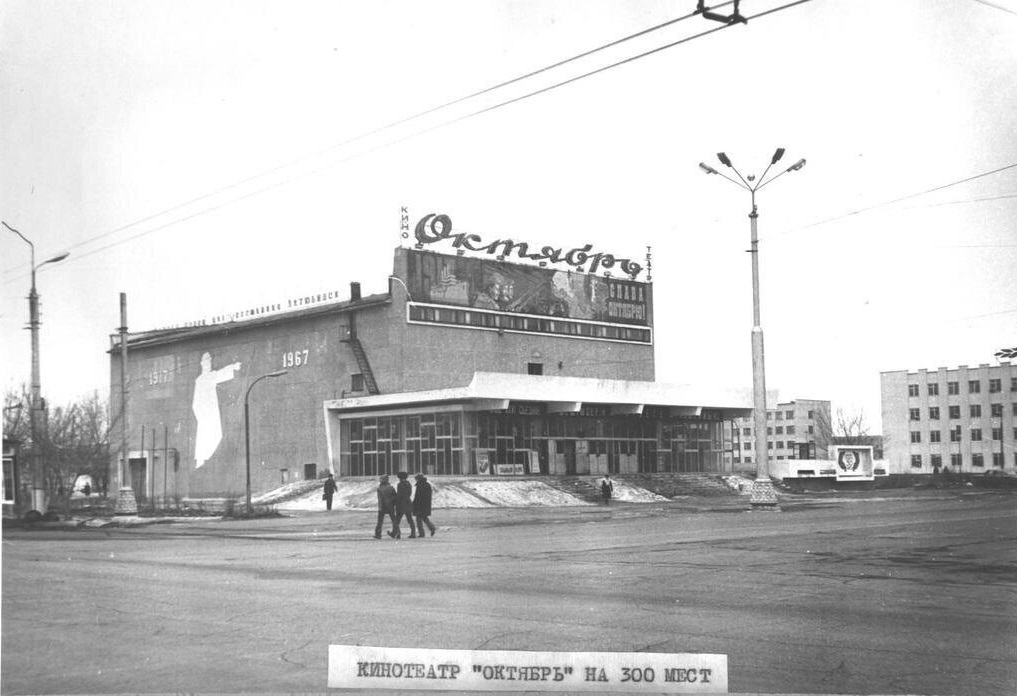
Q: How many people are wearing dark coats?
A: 5